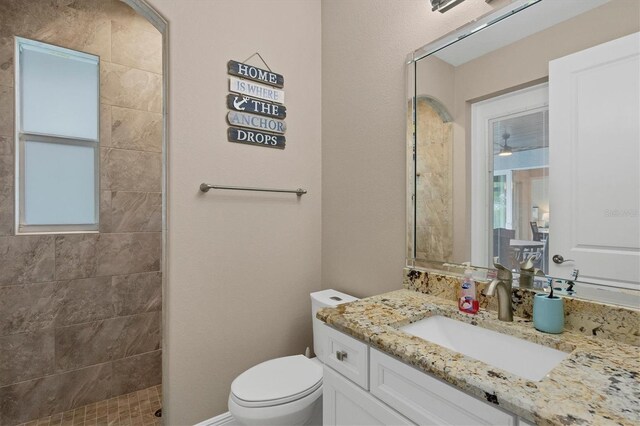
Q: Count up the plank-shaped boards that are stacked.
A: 5